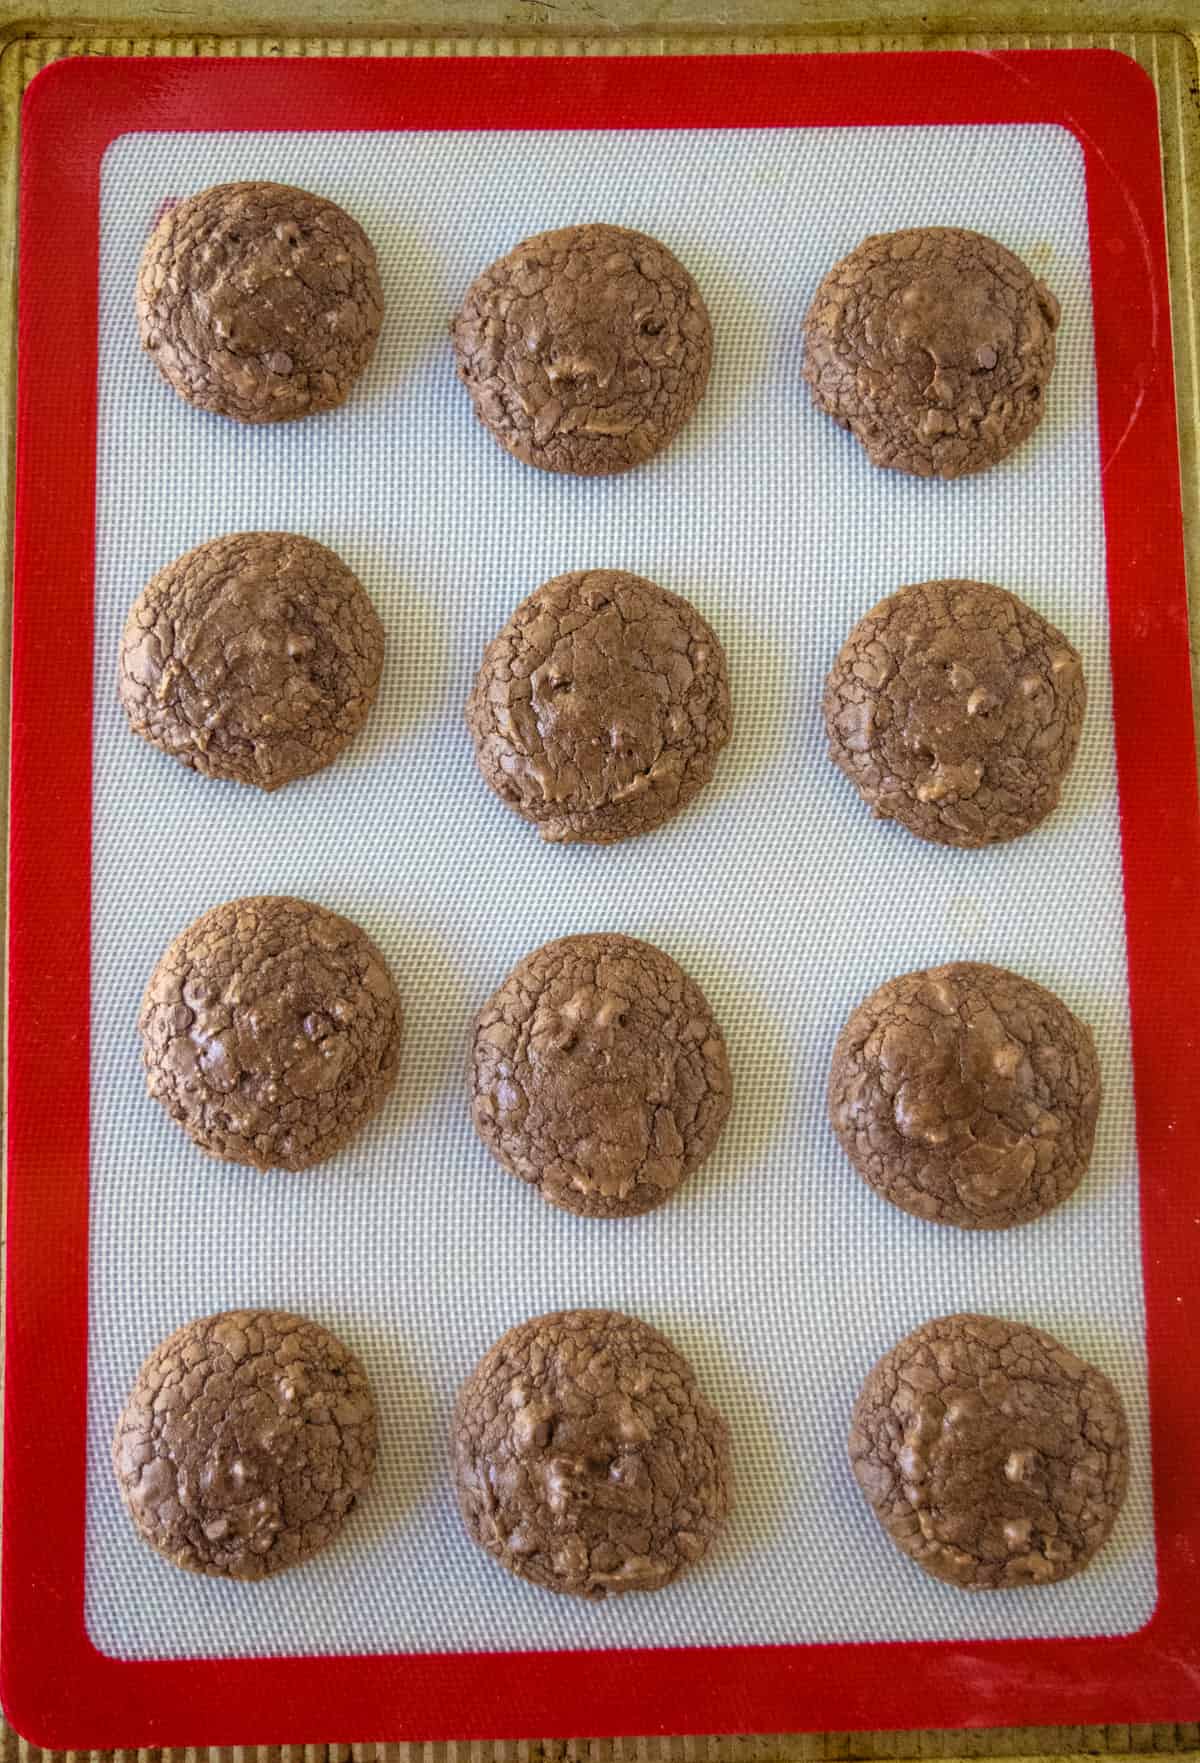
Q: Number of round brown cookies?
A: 12